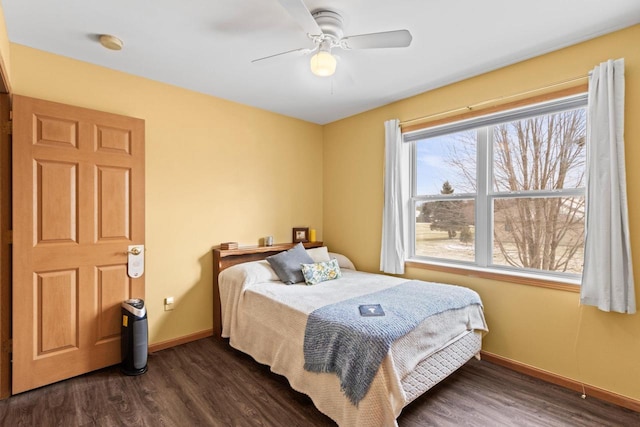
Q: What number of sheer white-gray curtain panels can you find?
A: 2